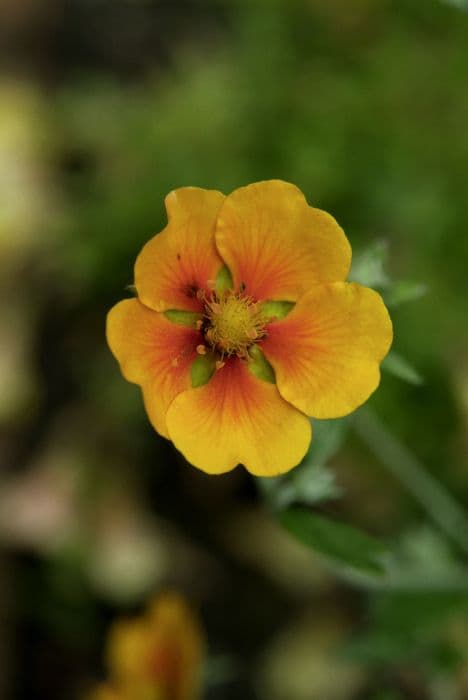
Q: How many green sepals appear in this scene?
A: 5